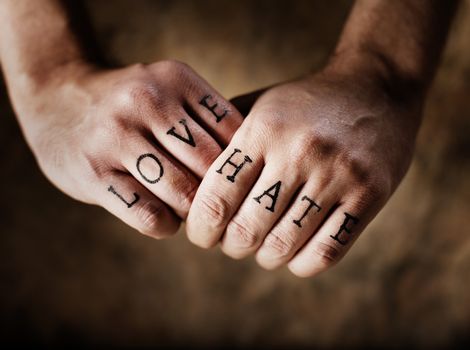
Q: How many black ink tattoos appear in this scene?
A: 8